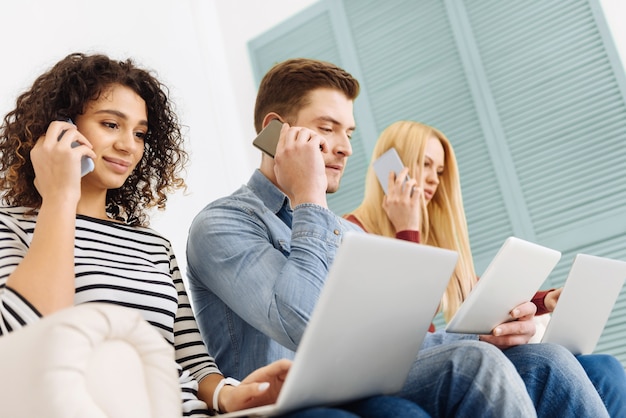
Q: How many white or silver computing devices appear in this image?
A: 3